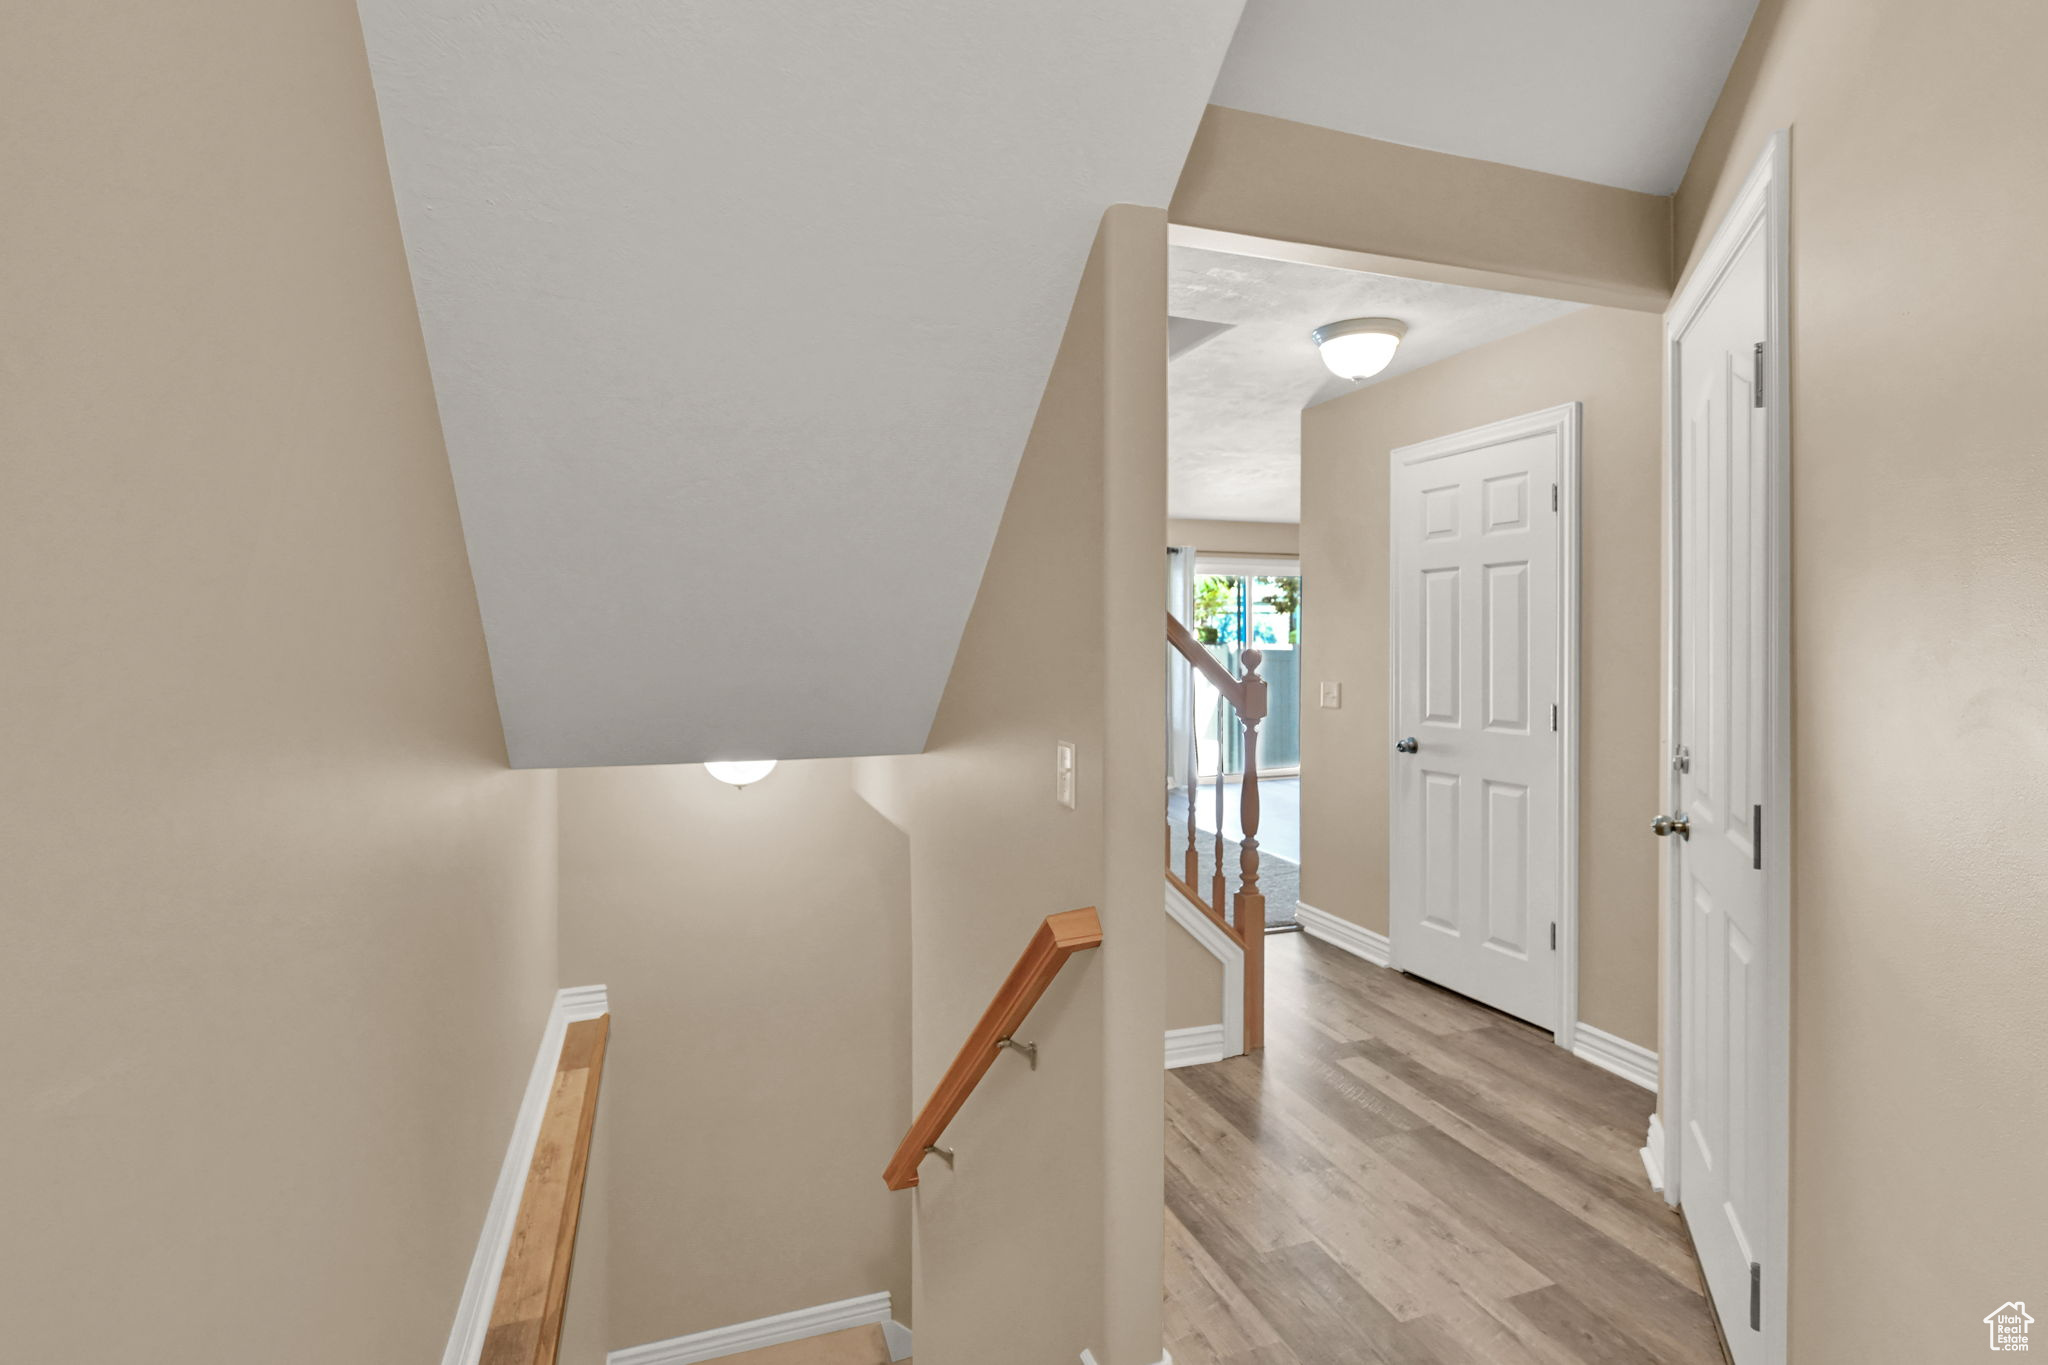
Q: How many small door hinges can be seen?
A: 6